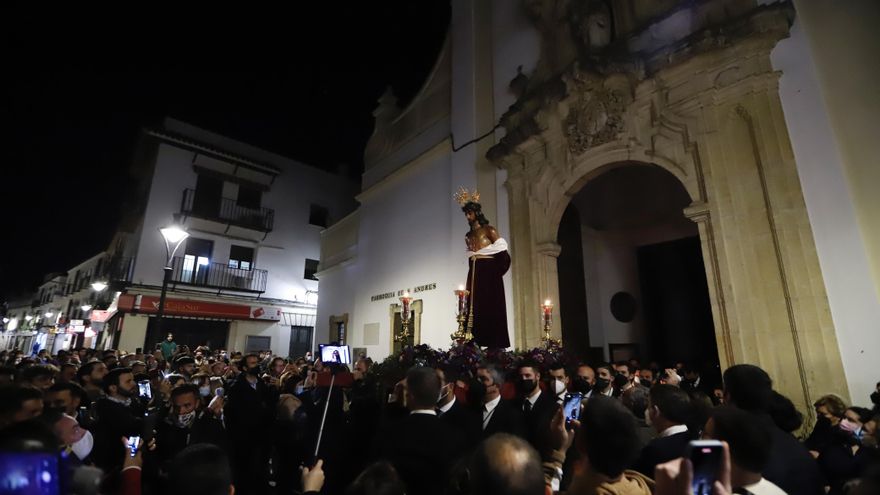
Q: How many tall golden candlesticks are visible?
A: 3